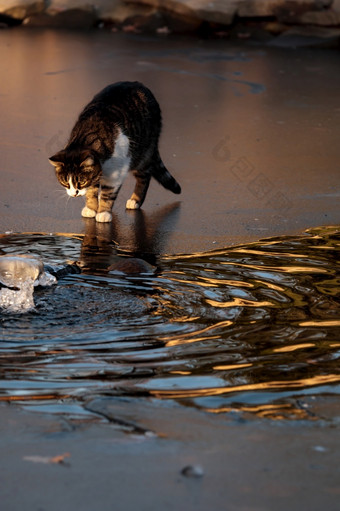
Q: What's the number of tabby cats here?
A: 1